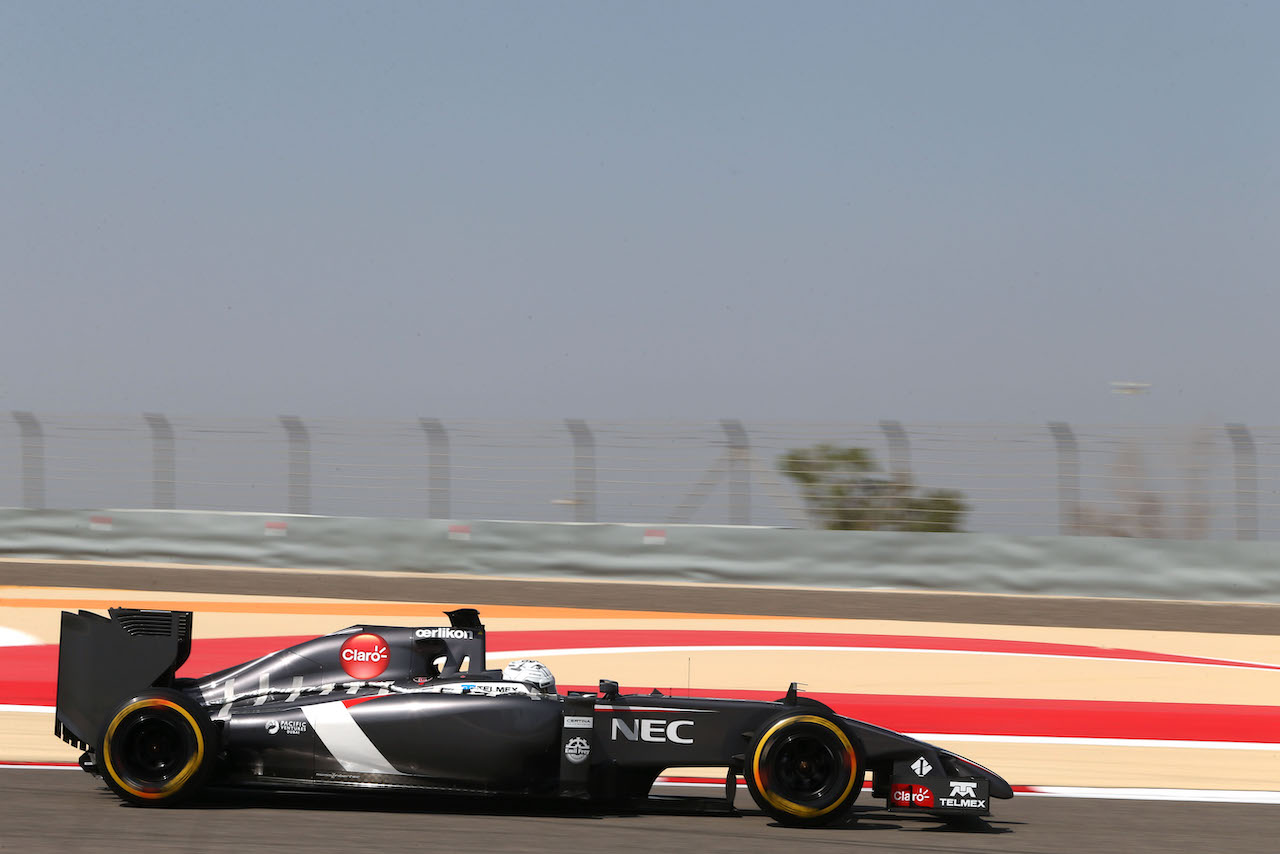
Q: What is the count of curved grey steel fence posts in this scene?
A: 9